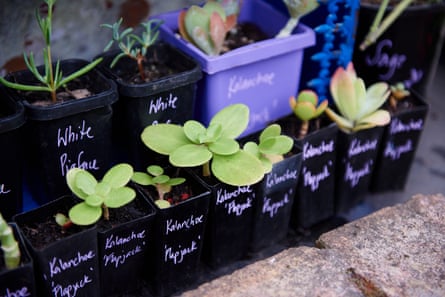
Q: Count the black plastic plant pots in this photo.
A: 13